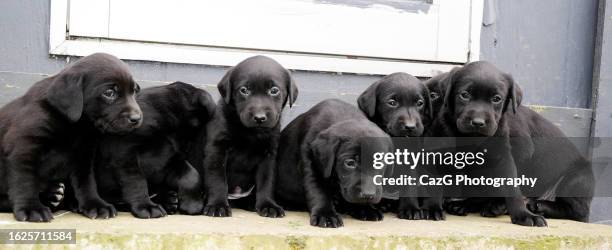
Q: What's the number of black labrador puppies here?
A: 7